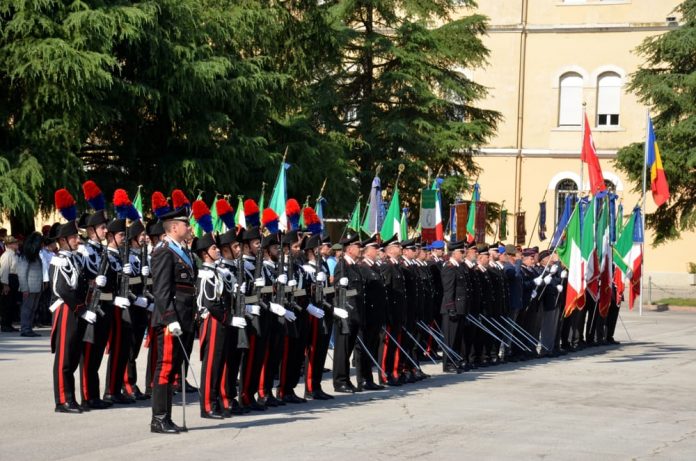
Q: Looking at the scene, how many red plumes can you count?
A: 11